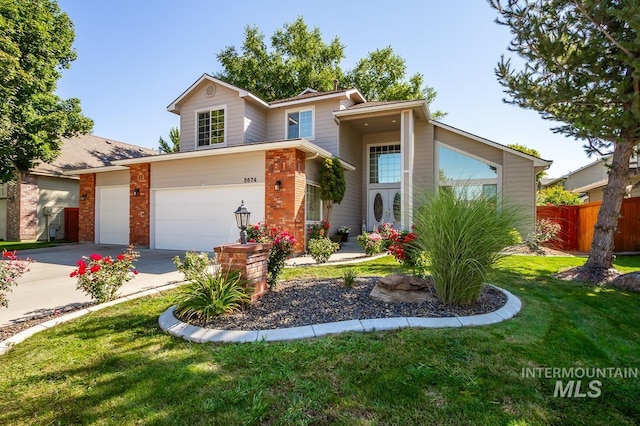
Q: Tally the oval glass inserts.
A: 2